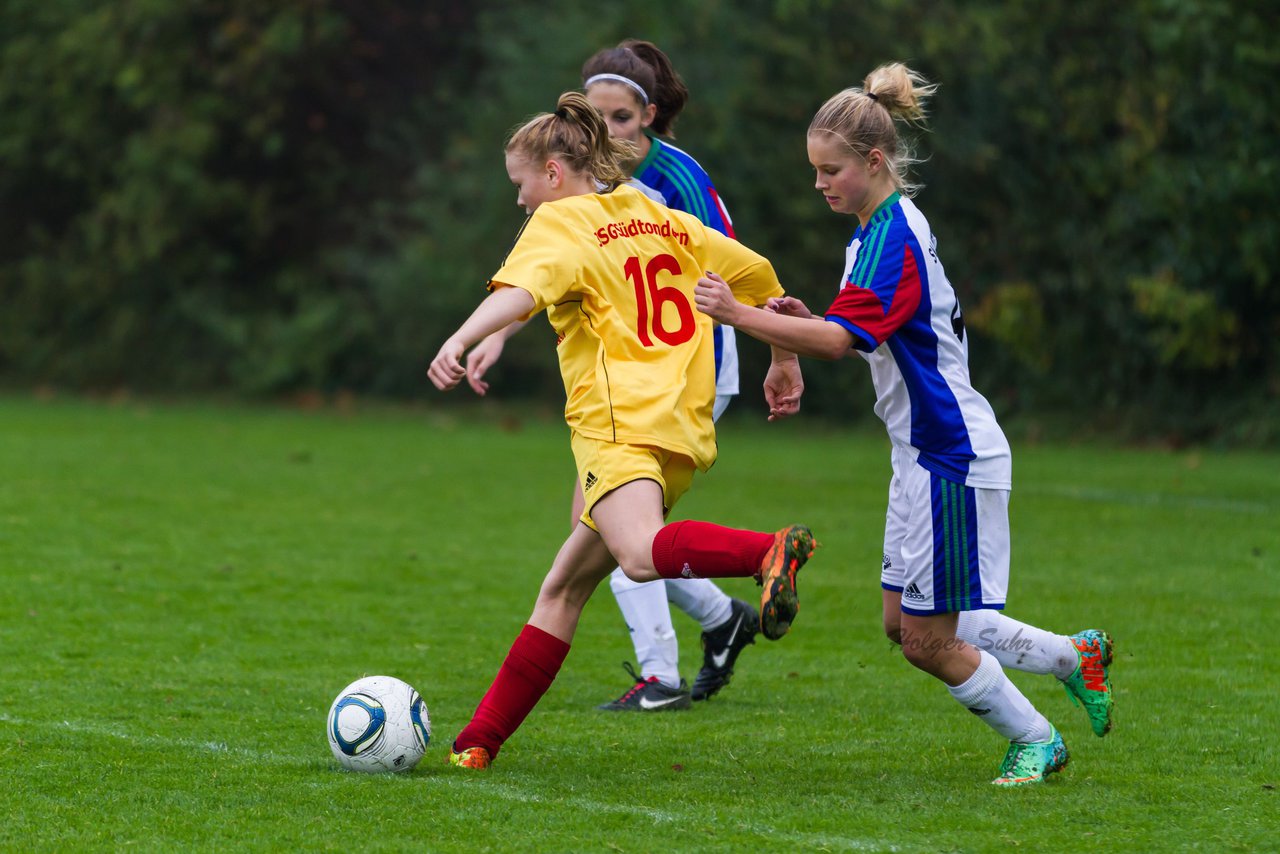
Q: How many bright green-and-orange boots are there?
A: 2